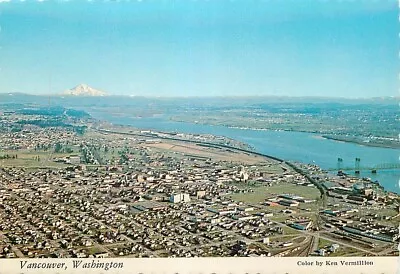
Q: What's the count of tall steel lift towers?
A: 2